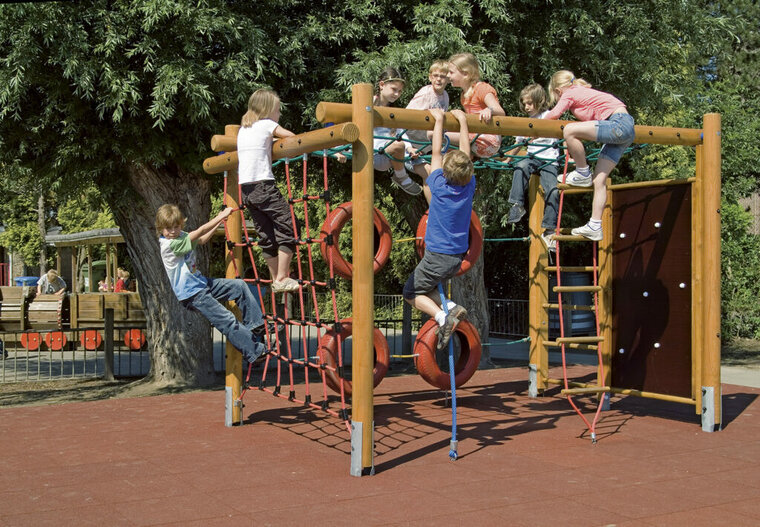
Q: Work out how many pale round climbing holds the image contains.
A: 6